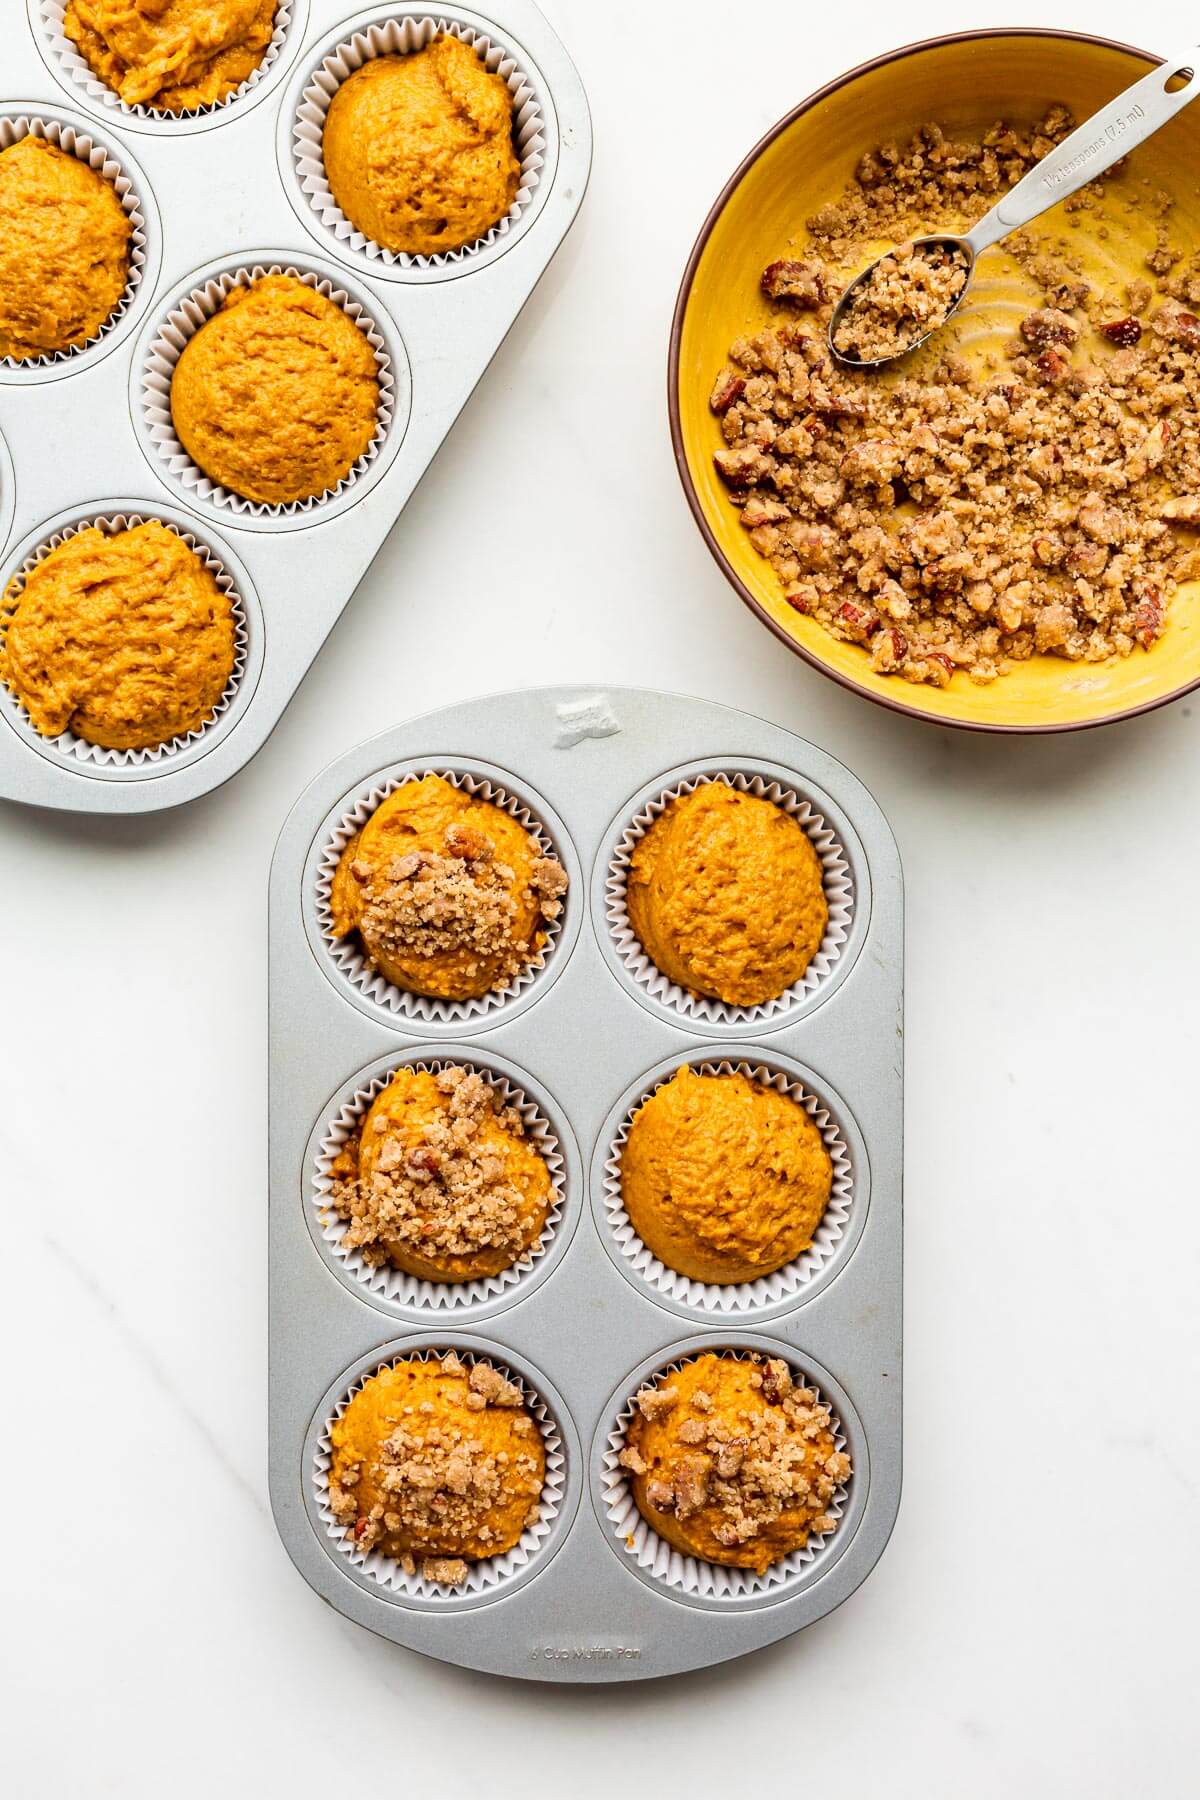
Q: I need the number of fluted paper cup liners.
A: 11